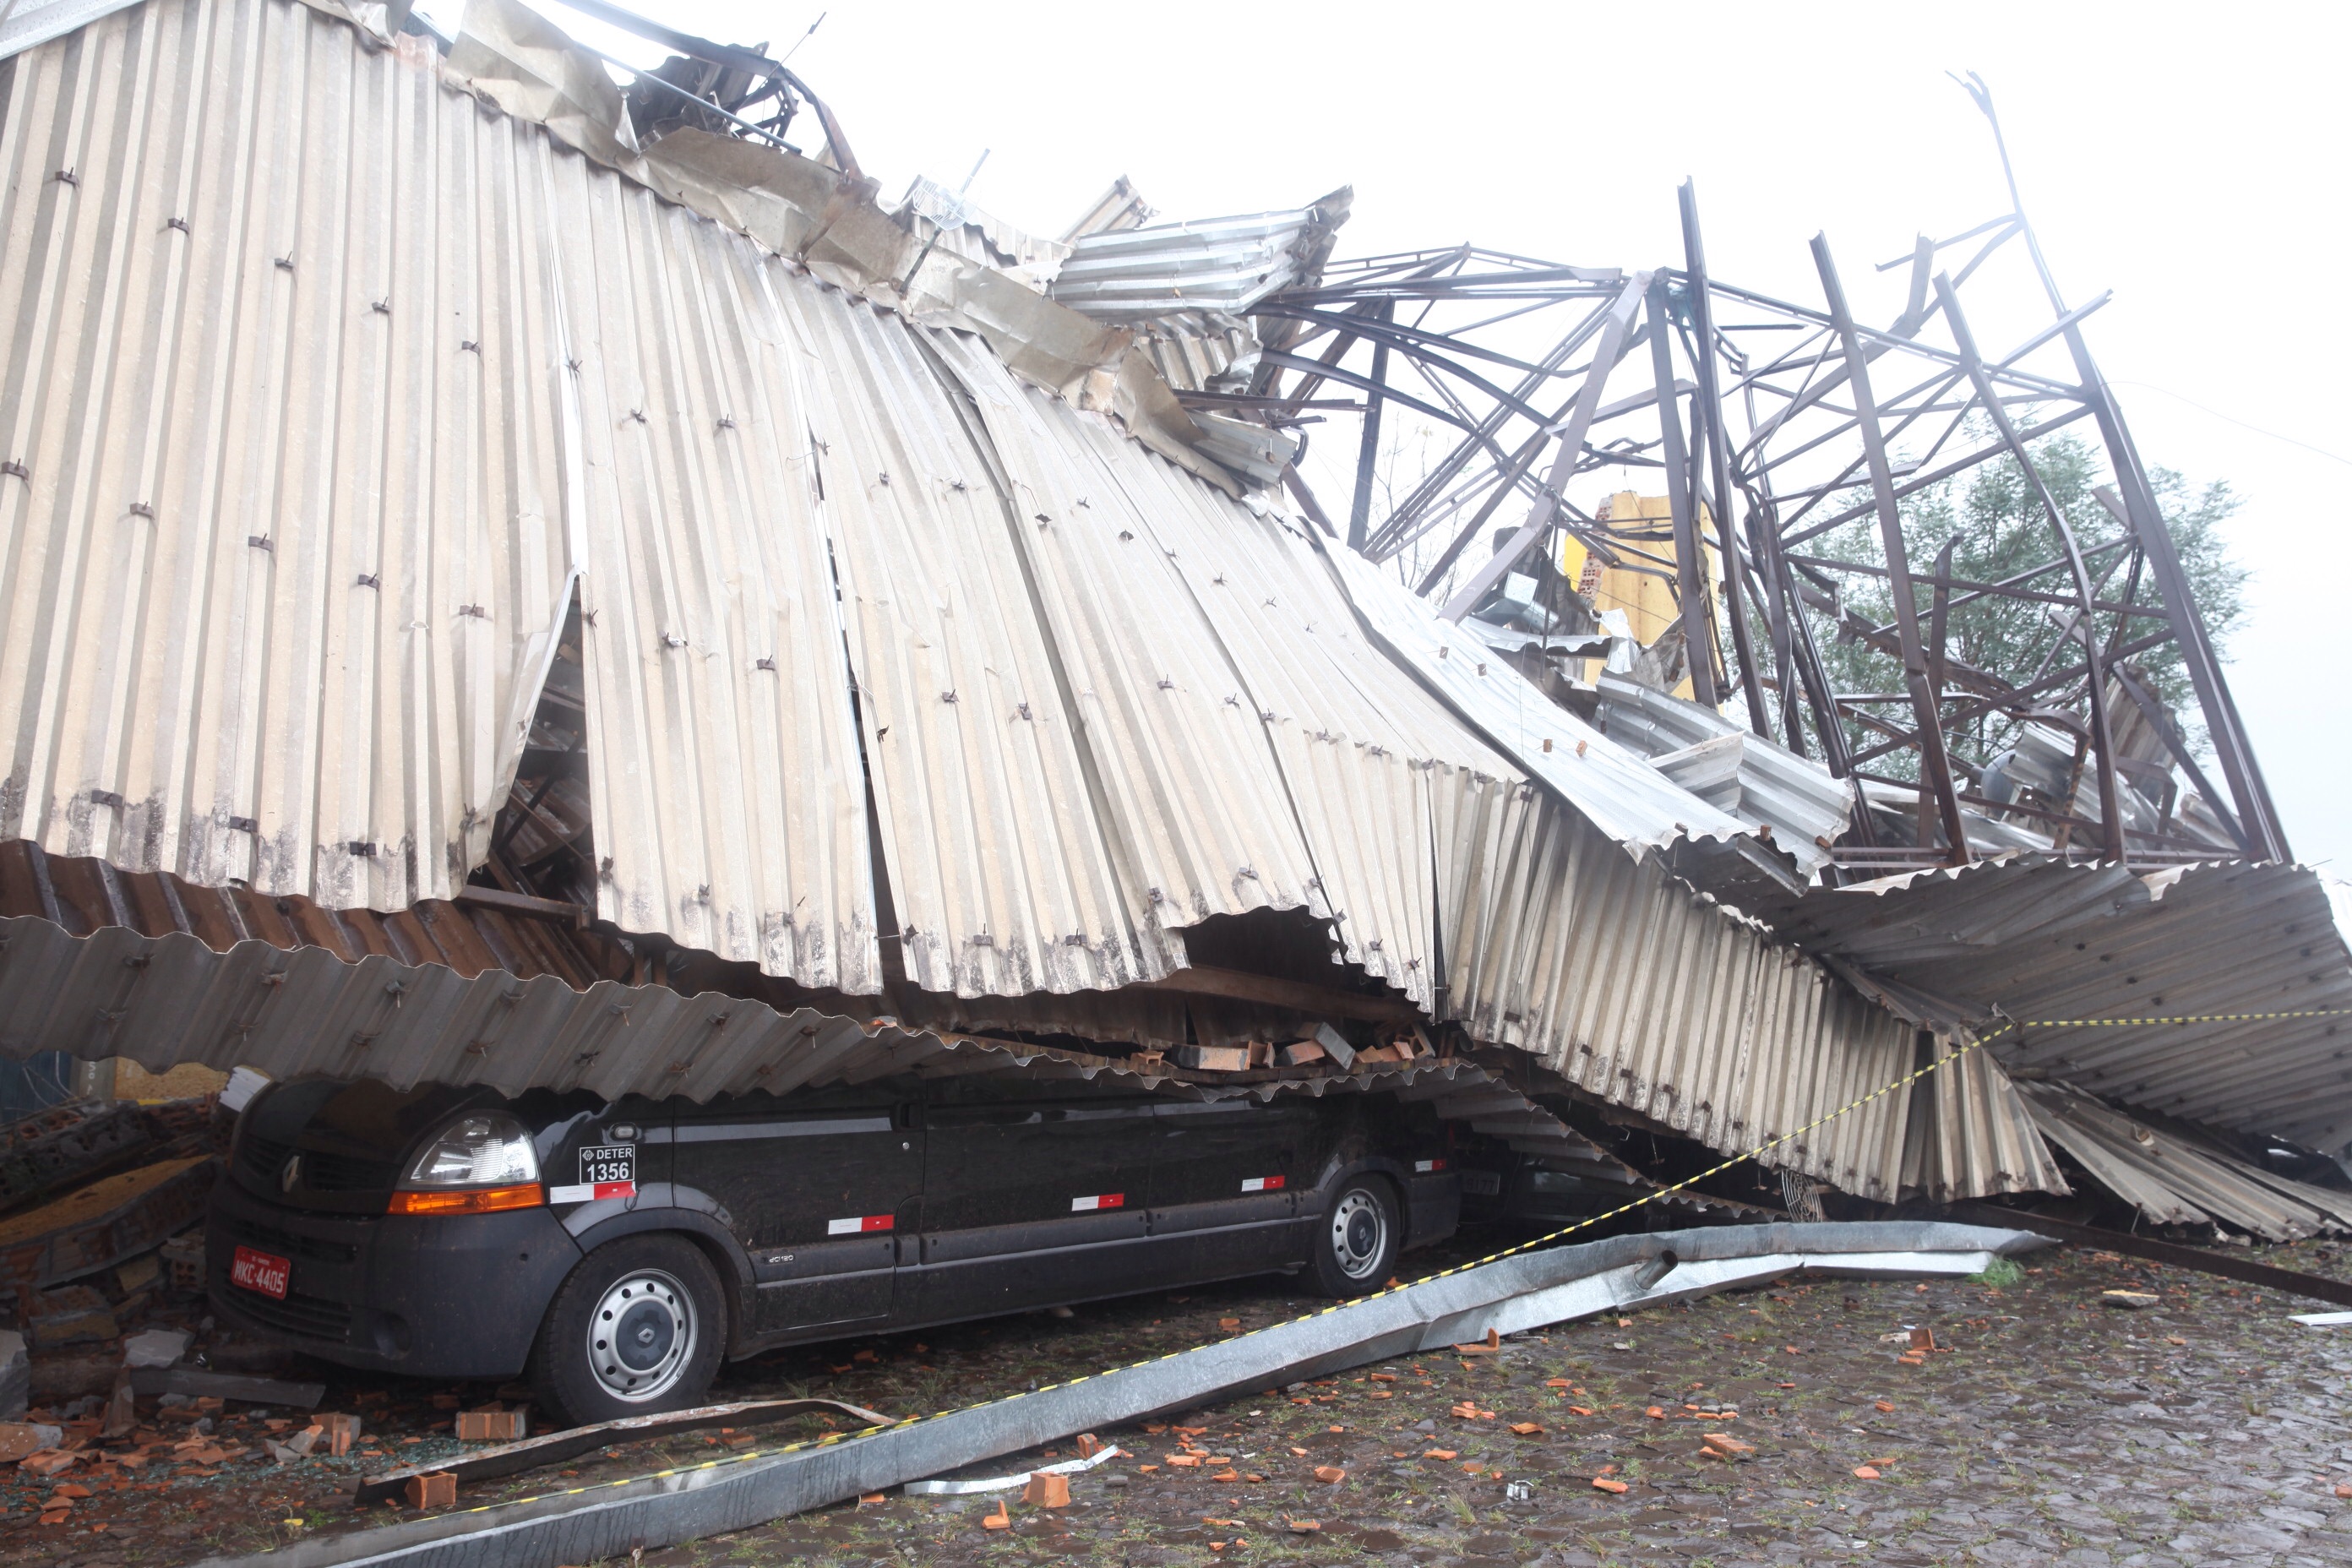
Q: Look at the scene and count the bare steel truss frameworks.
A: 1